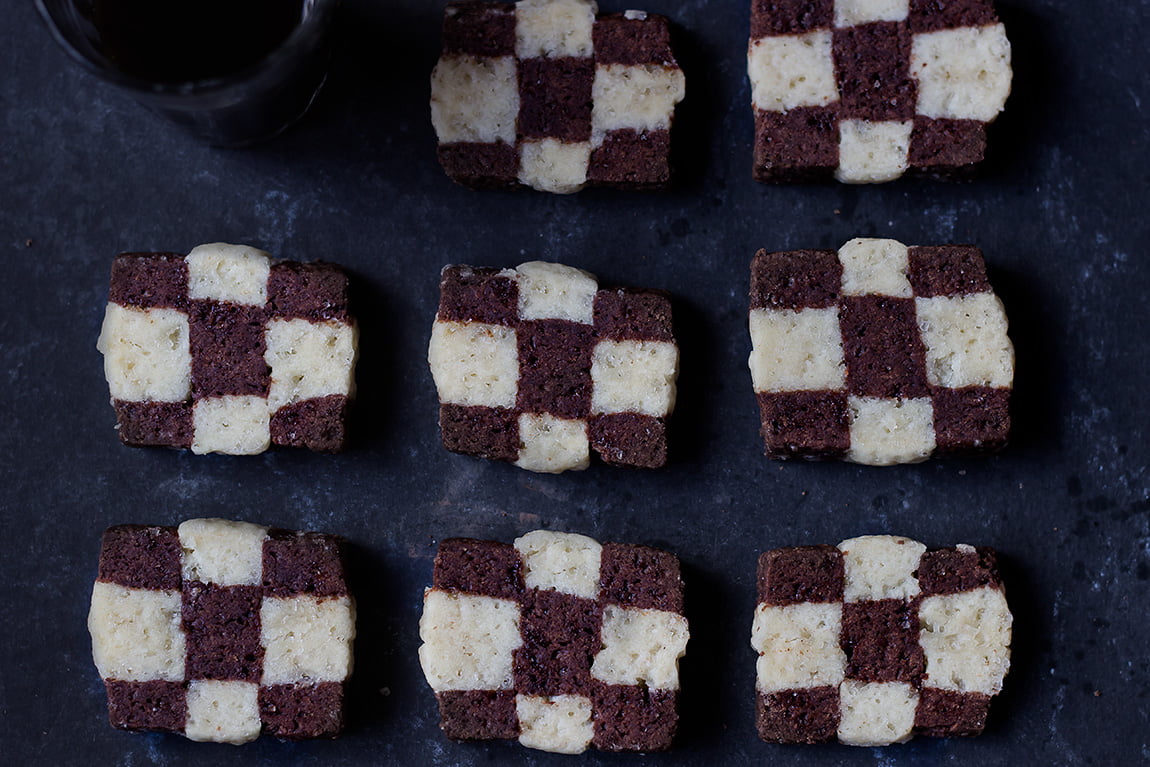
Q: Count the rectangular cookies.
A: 8